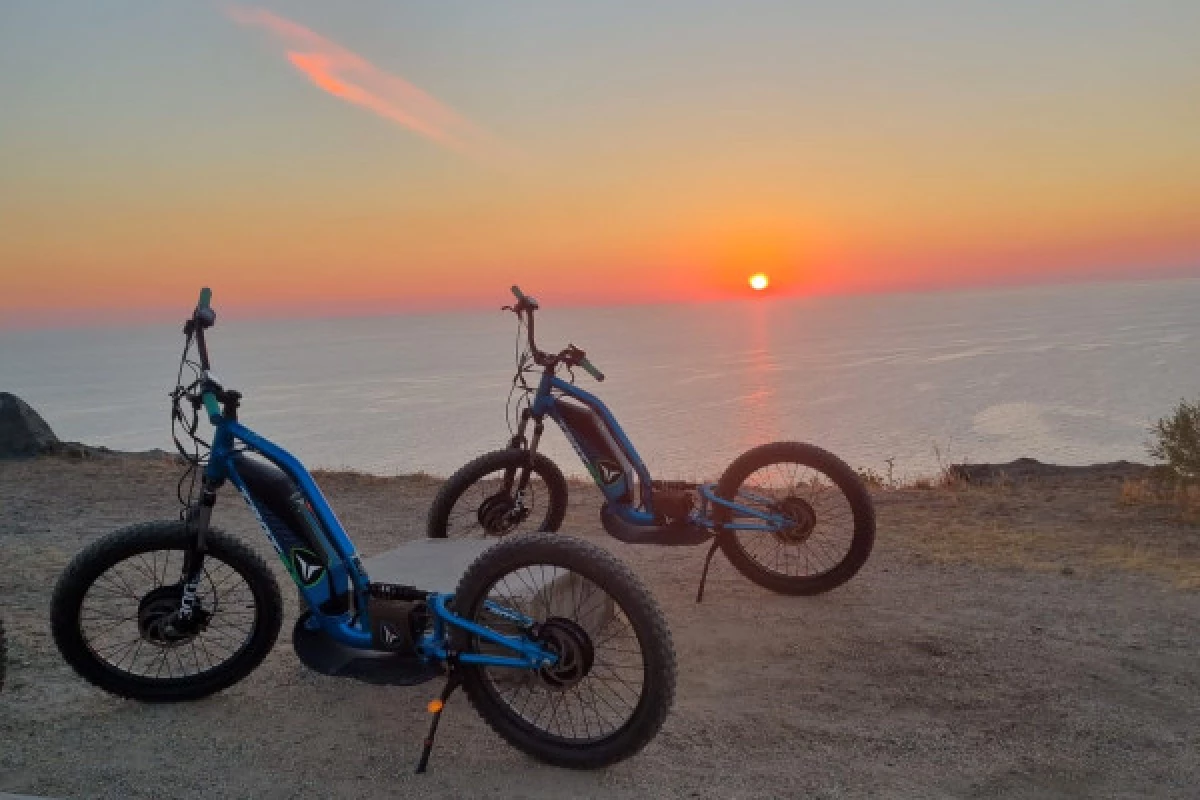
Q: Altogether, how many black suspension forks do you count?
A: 2